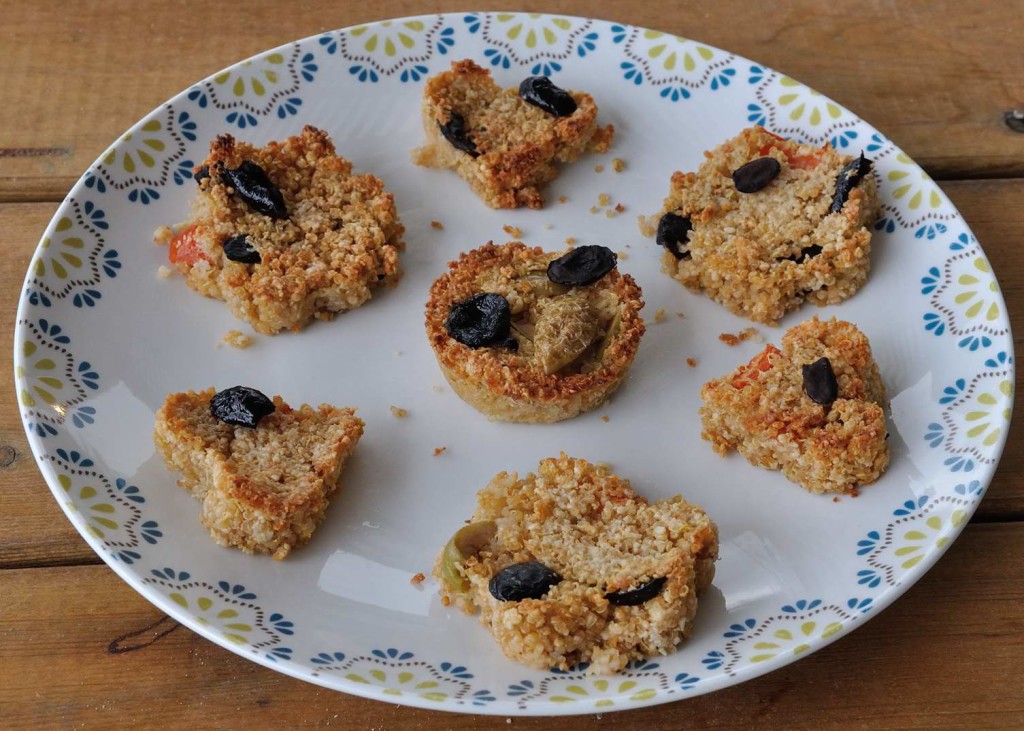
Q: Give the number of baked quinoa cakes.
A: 7